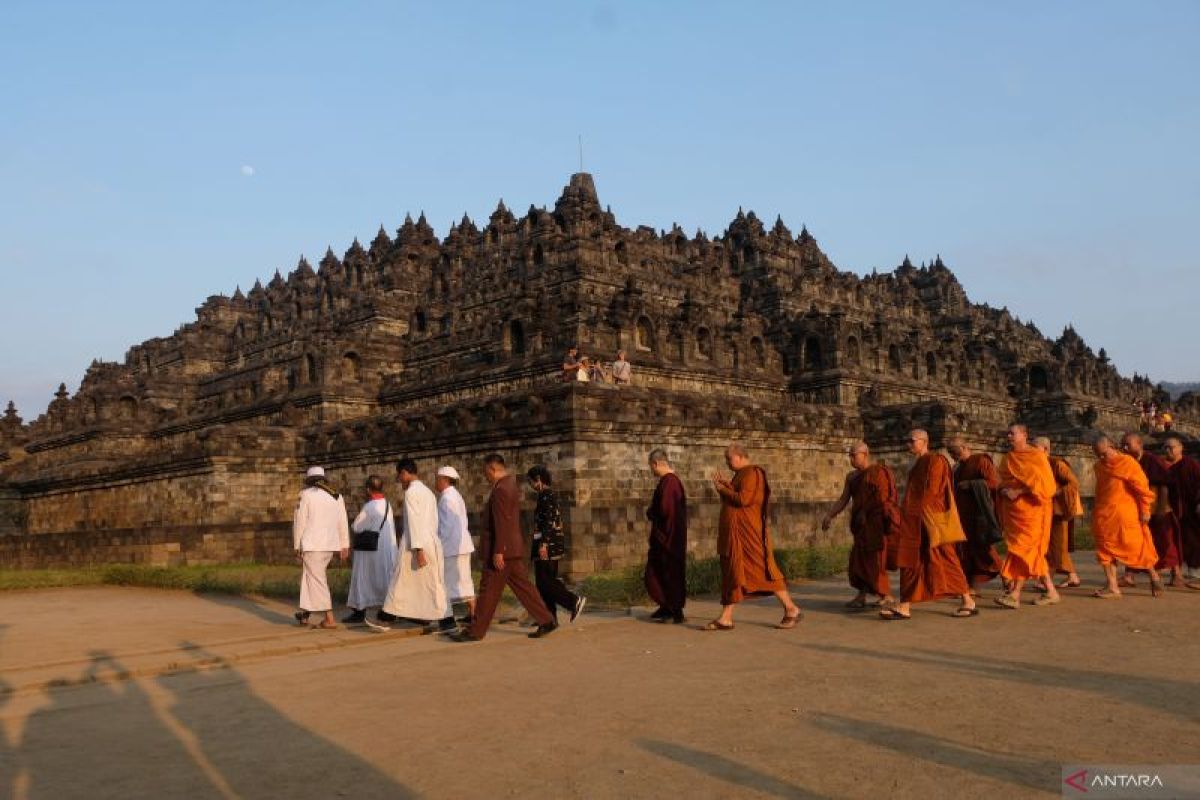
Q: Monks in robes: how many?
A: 10